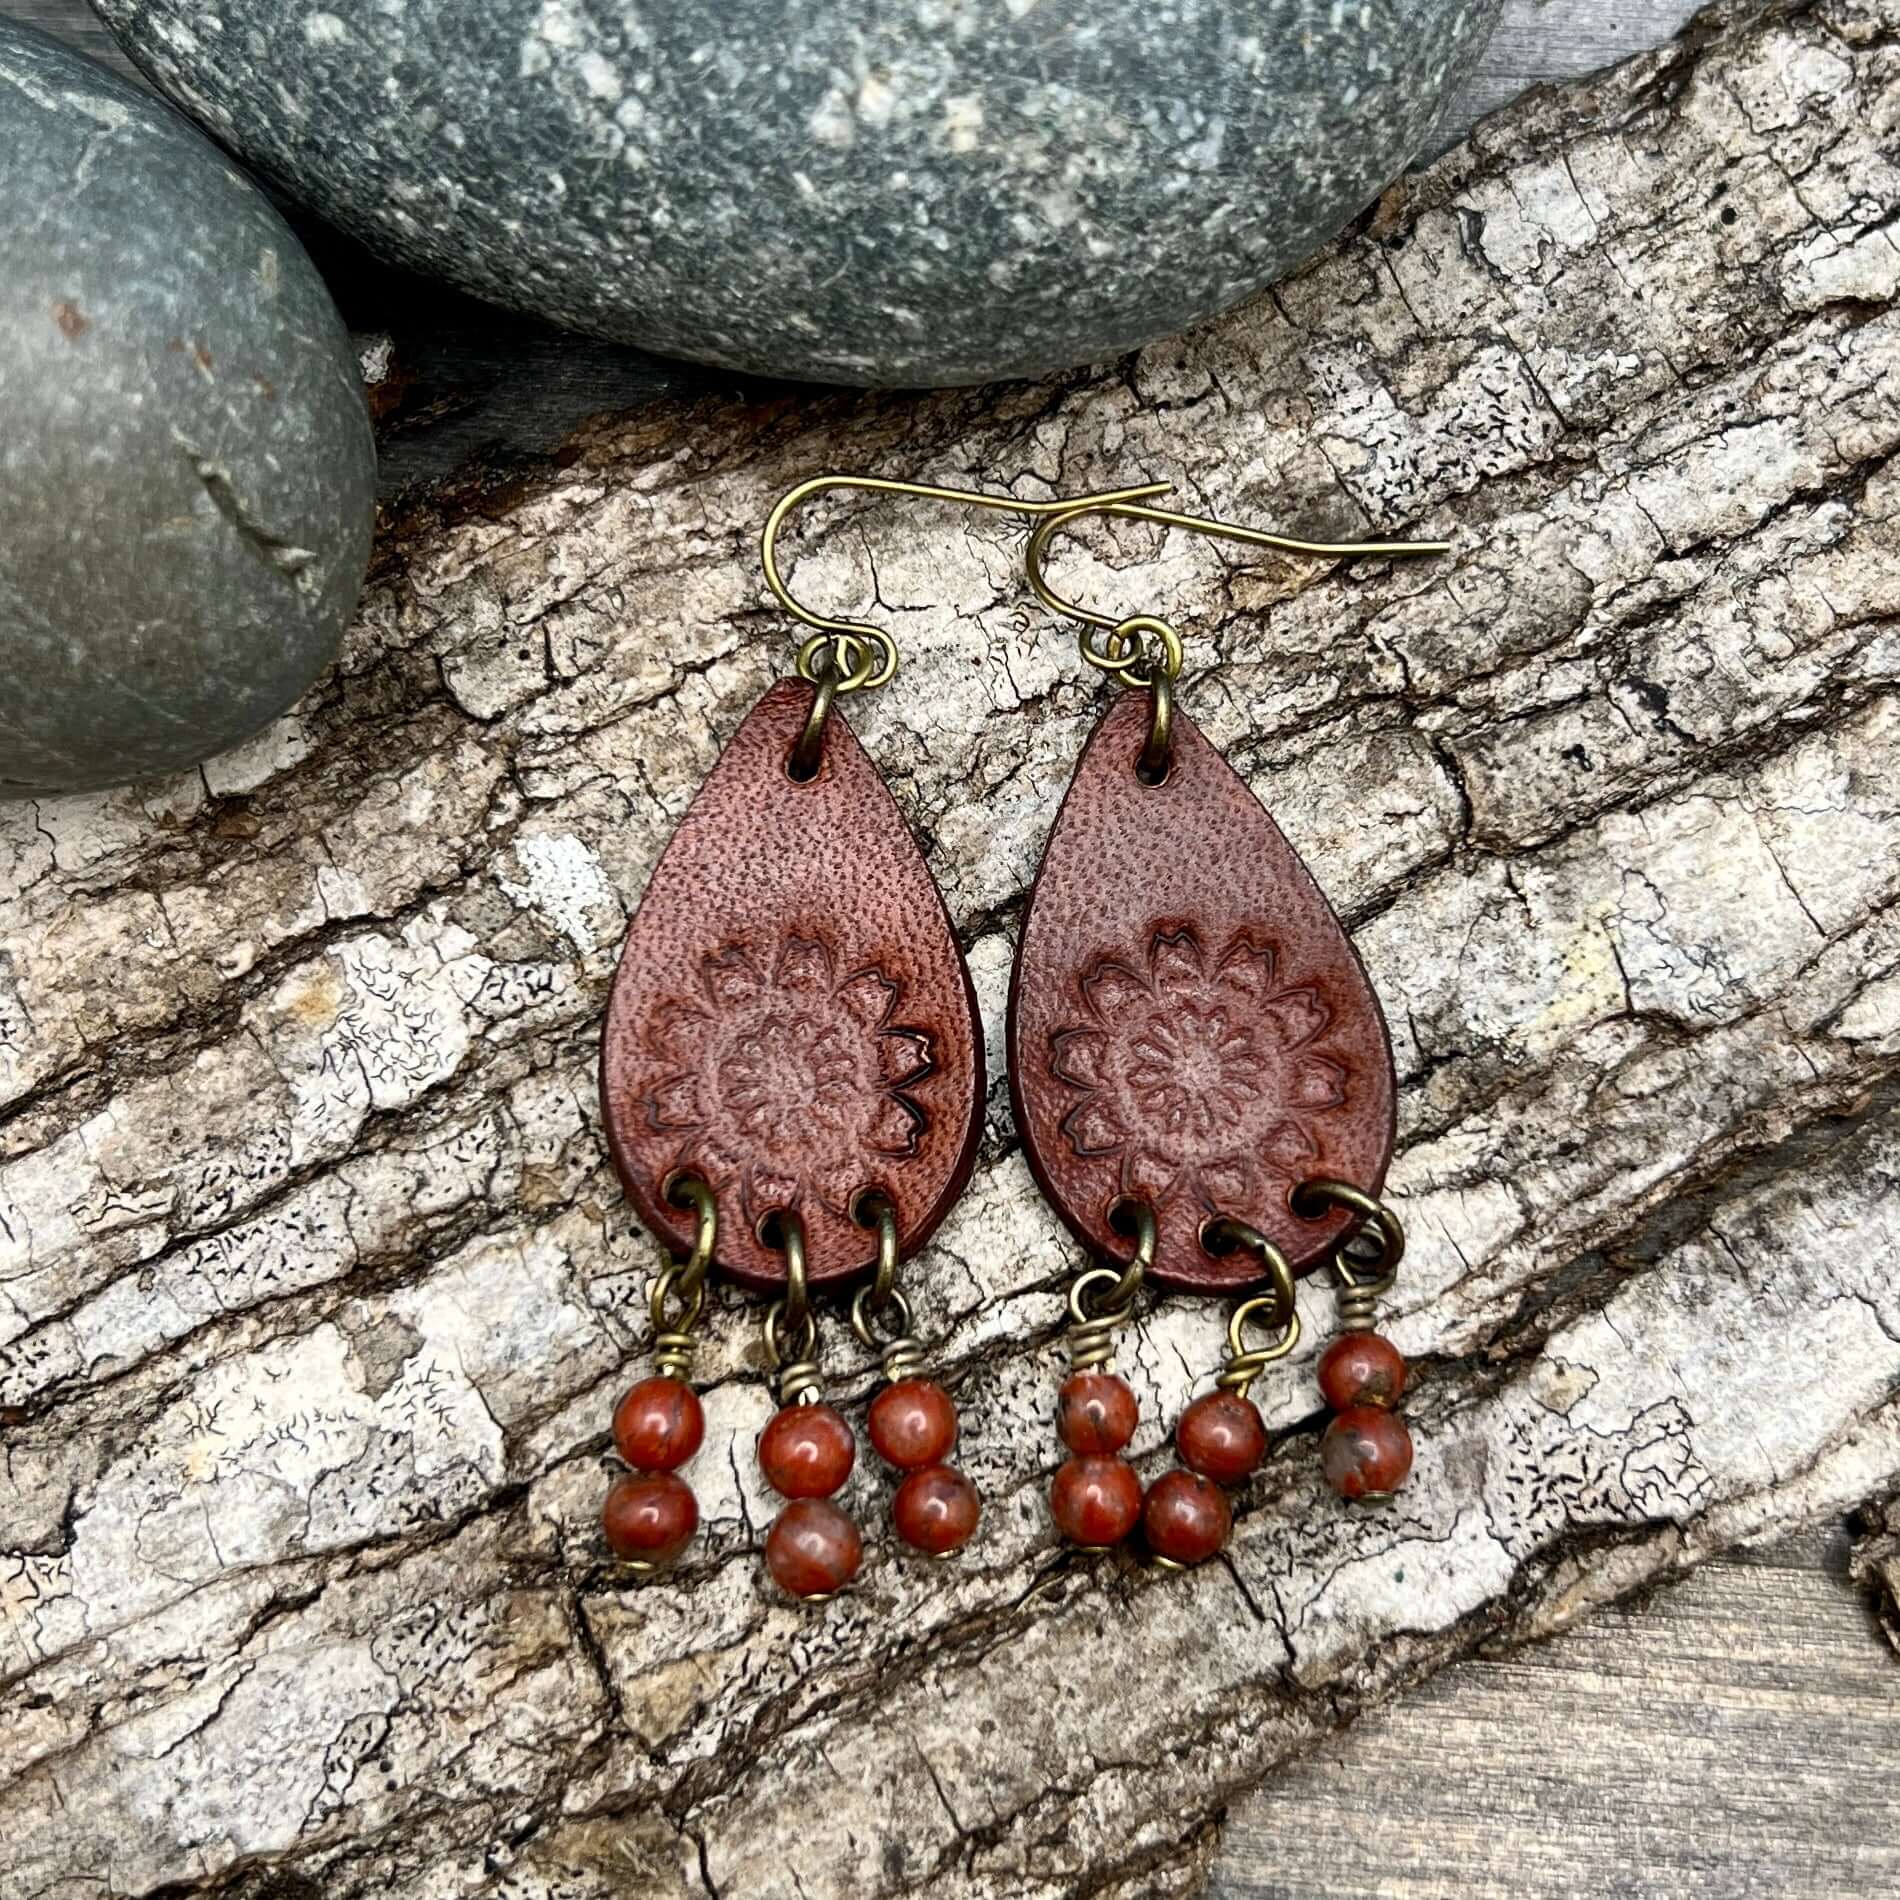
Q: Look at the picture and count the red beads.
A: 12